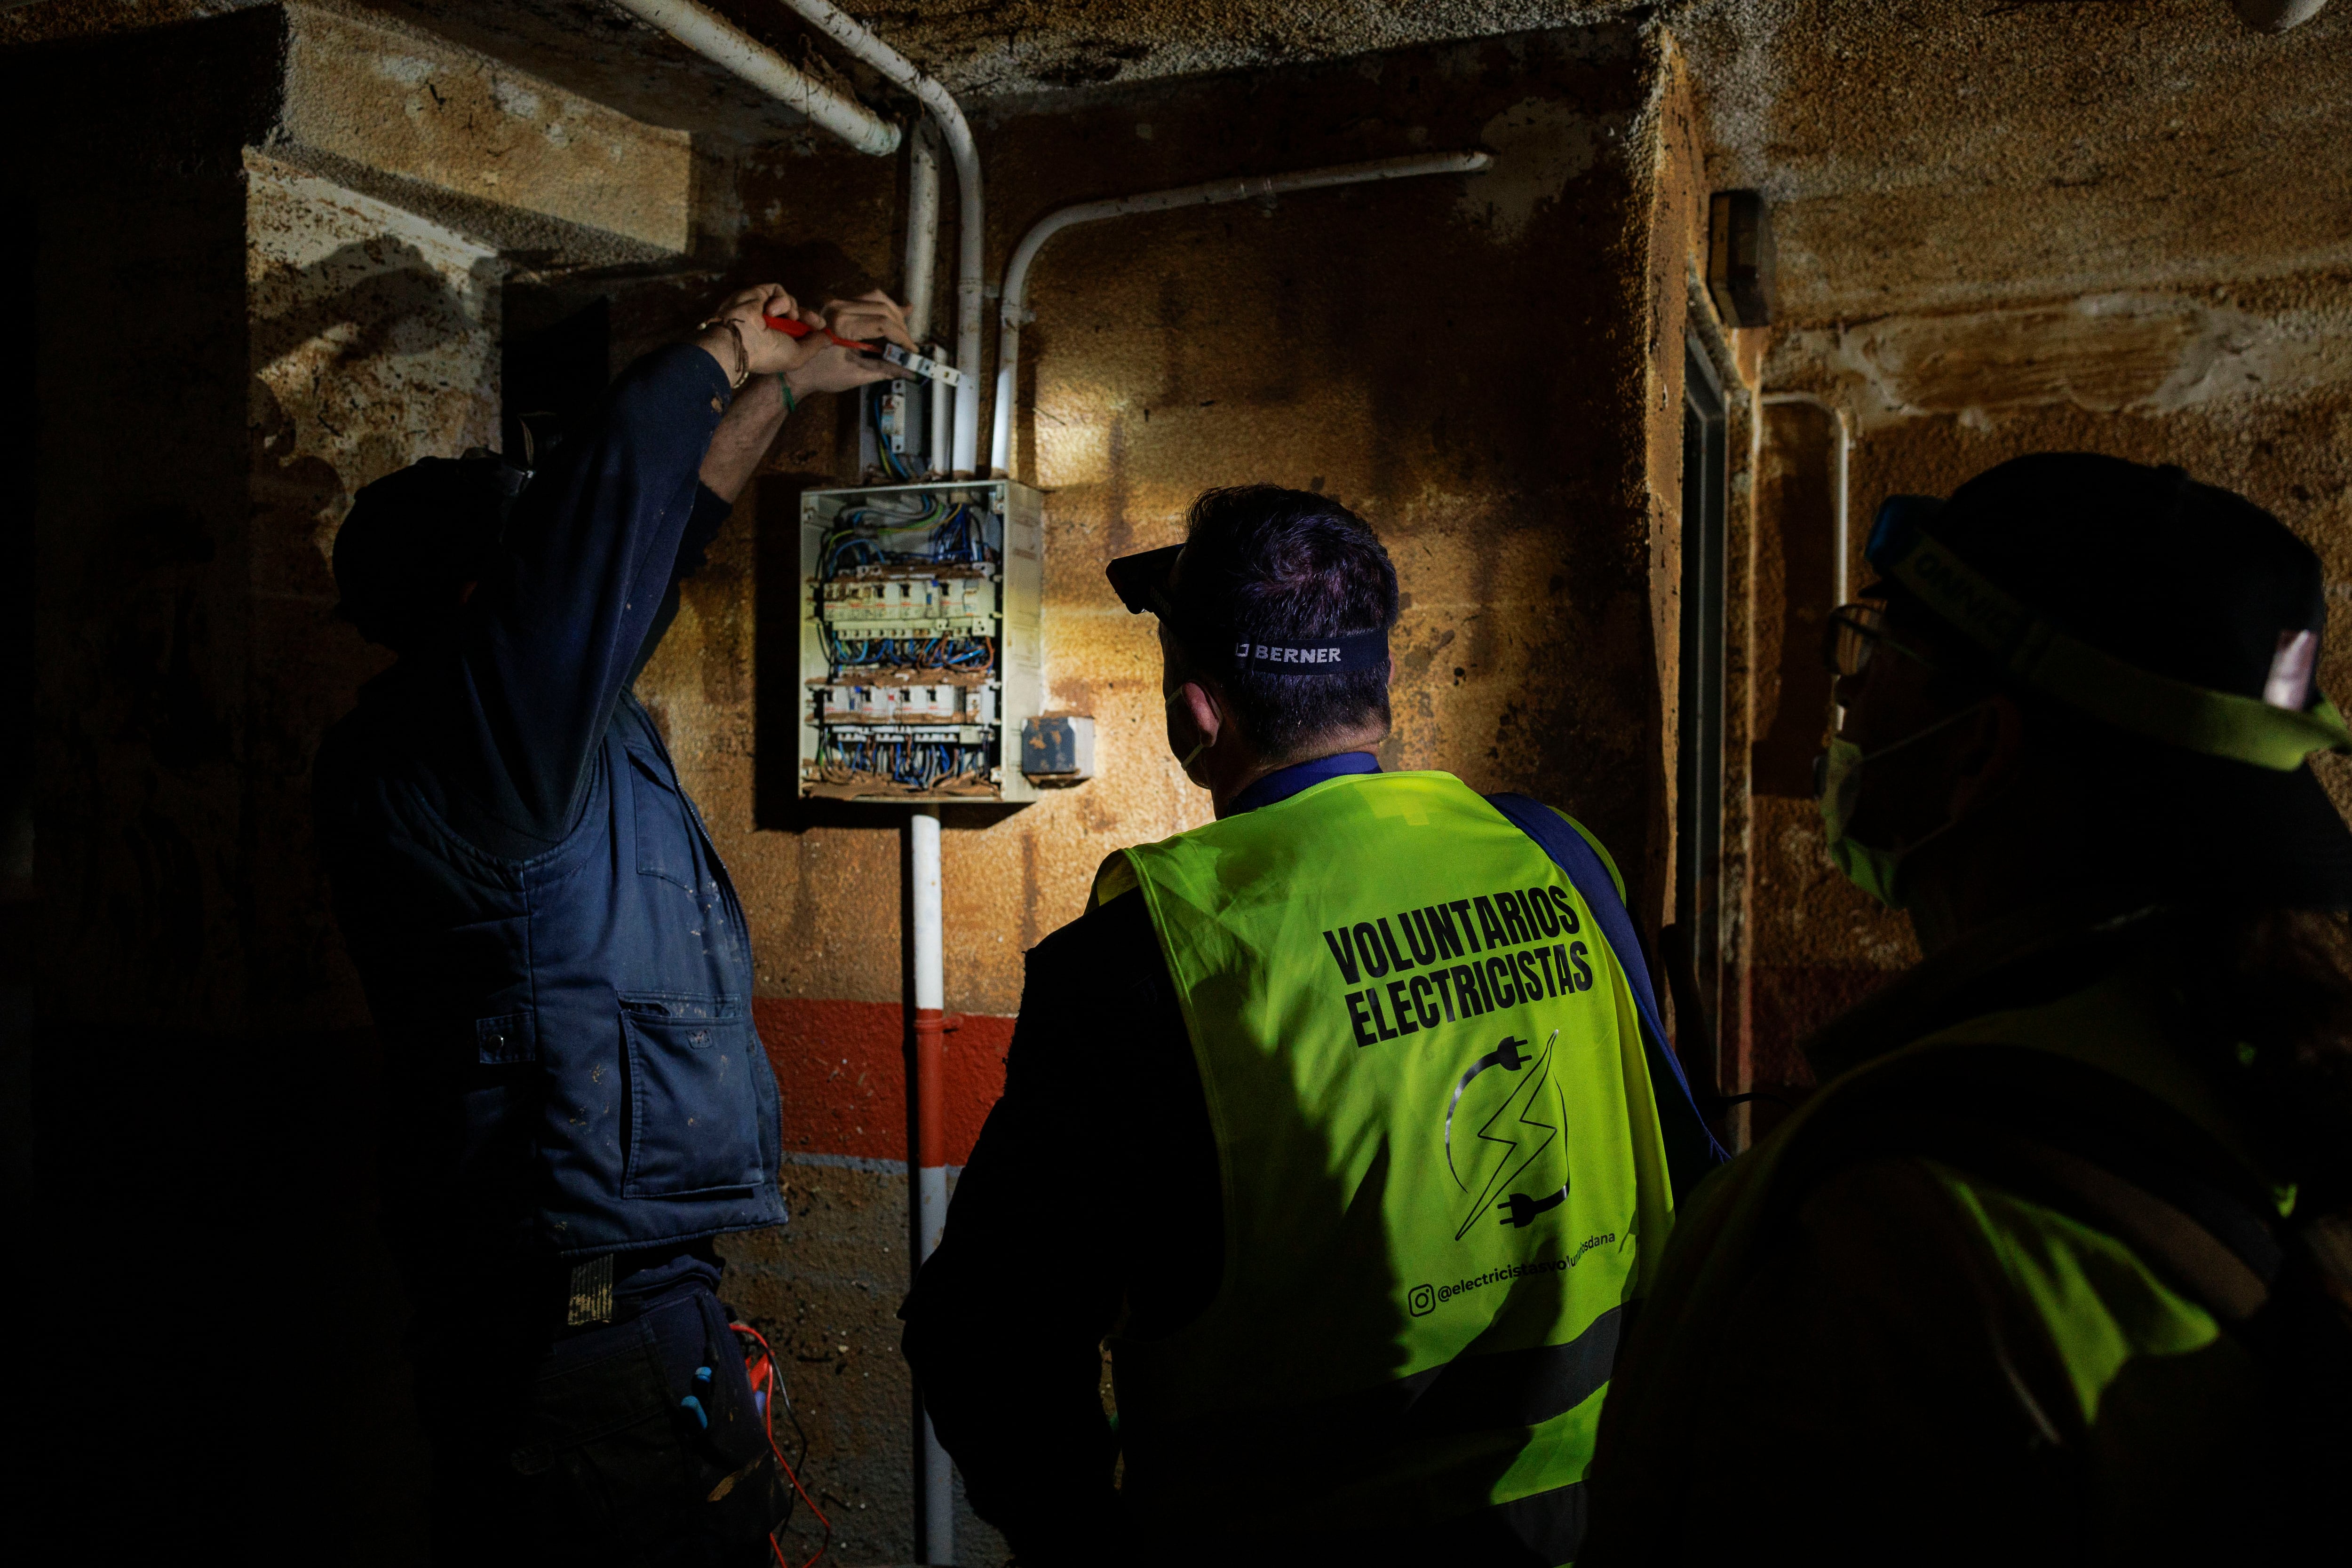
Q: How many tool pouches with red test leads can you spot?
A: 1